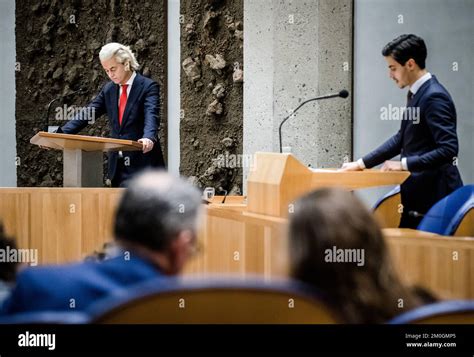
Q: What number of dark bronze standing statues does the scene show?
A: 0